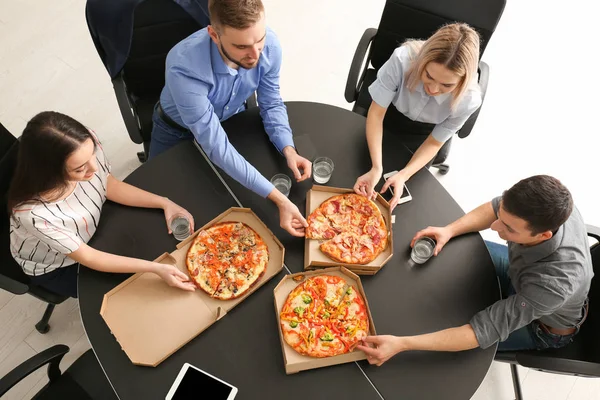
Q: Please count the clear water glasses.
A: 4